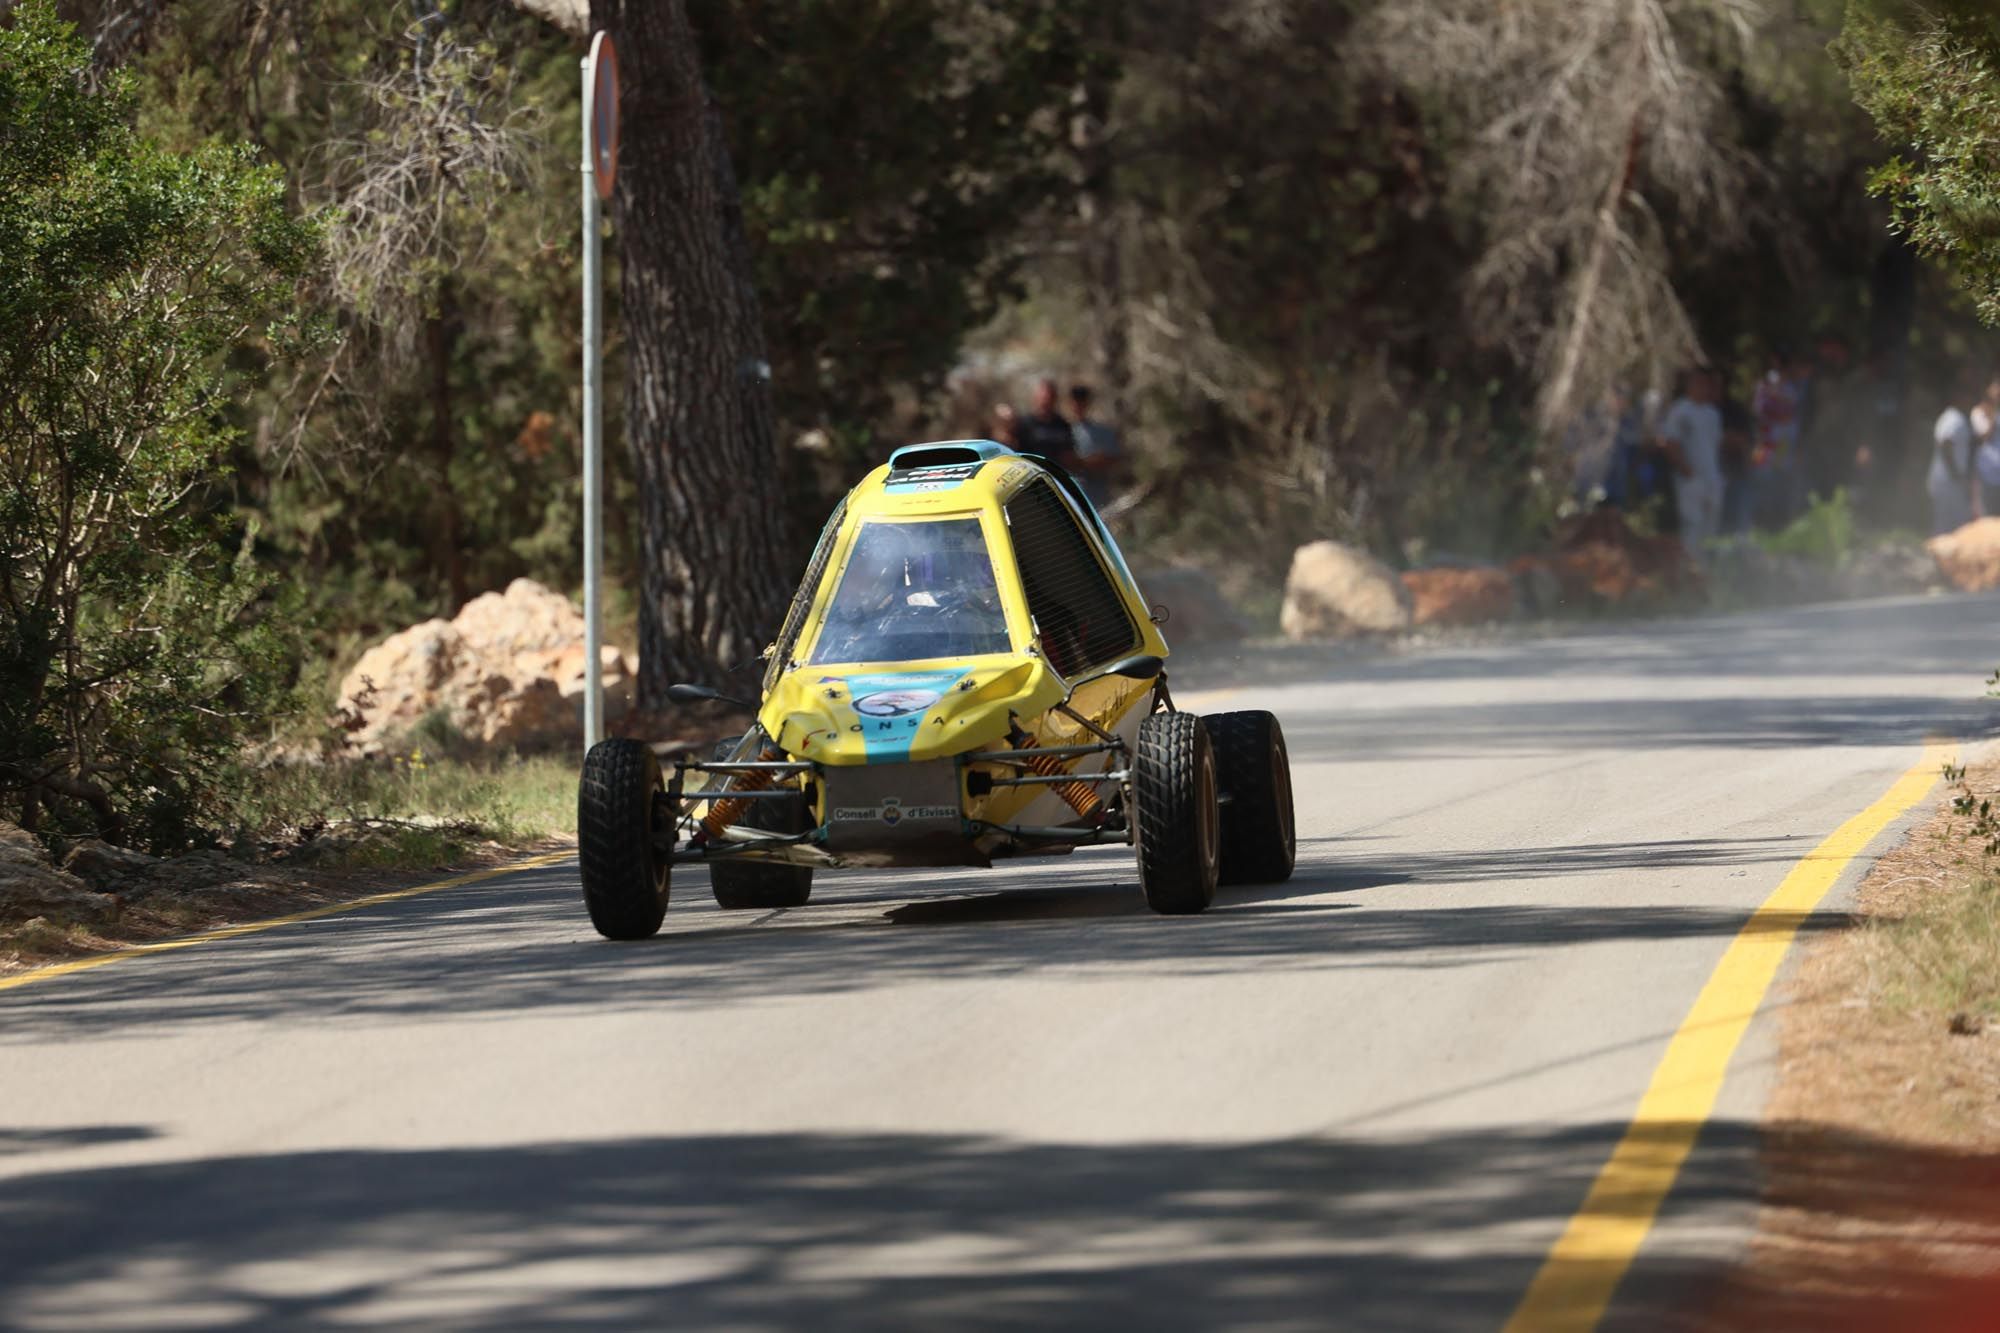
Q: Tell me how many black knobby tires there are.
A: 4